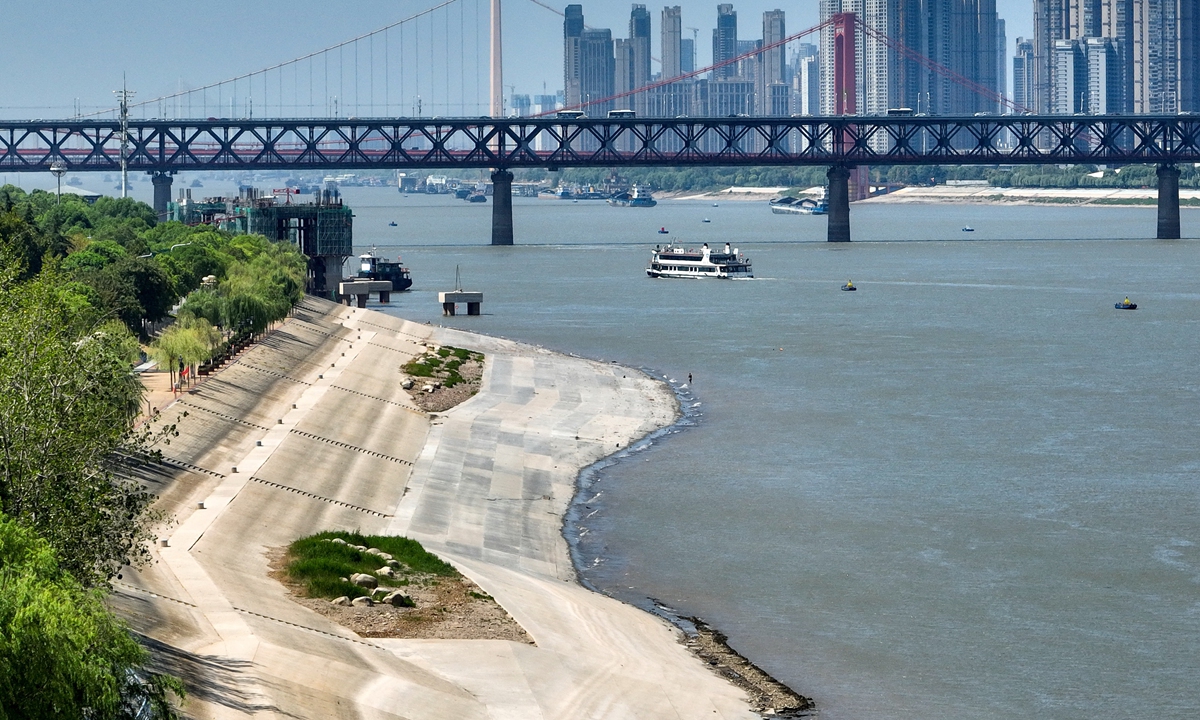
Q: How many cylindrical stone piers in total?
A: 4